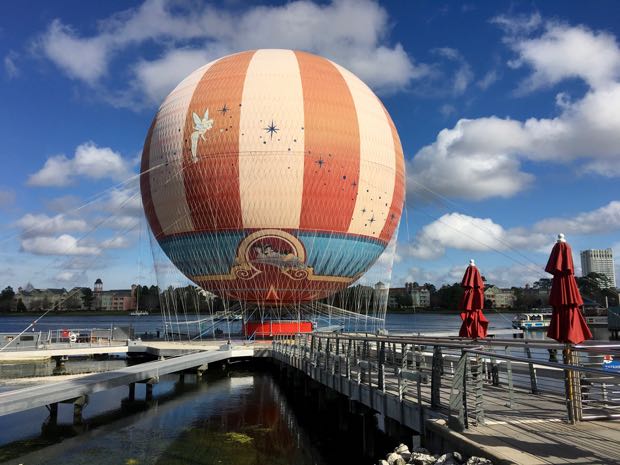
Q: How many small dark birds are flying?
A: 0